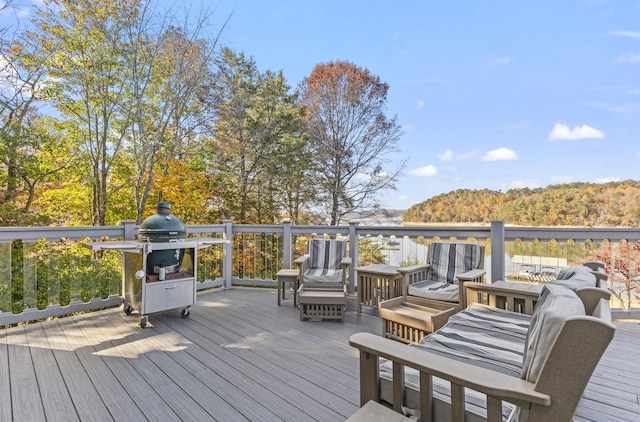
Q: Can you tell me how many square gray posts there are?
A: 5